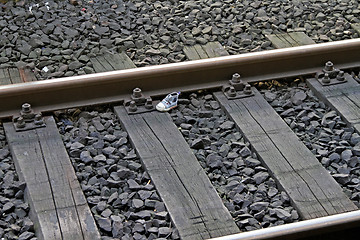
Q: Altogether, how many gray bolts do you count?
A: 12